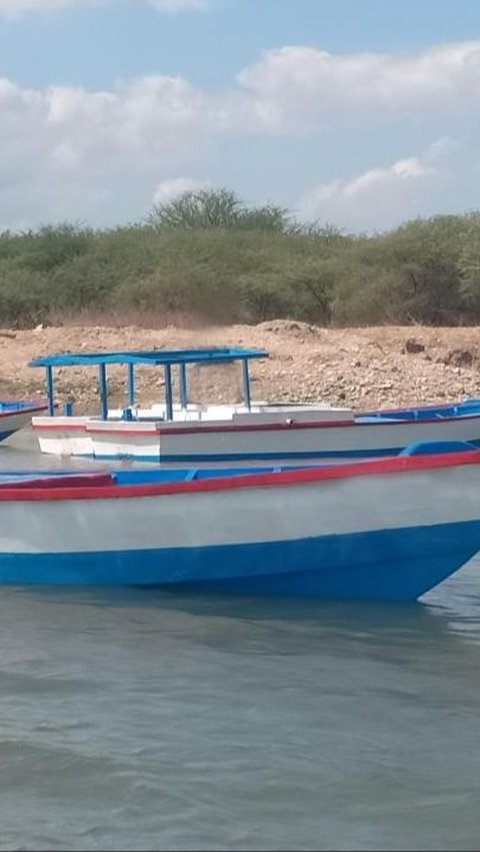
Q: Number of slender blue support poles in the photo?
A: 6